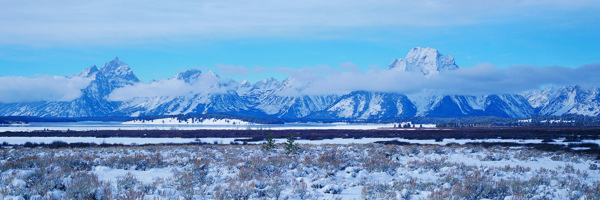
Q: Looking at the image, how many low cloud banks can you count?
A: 3